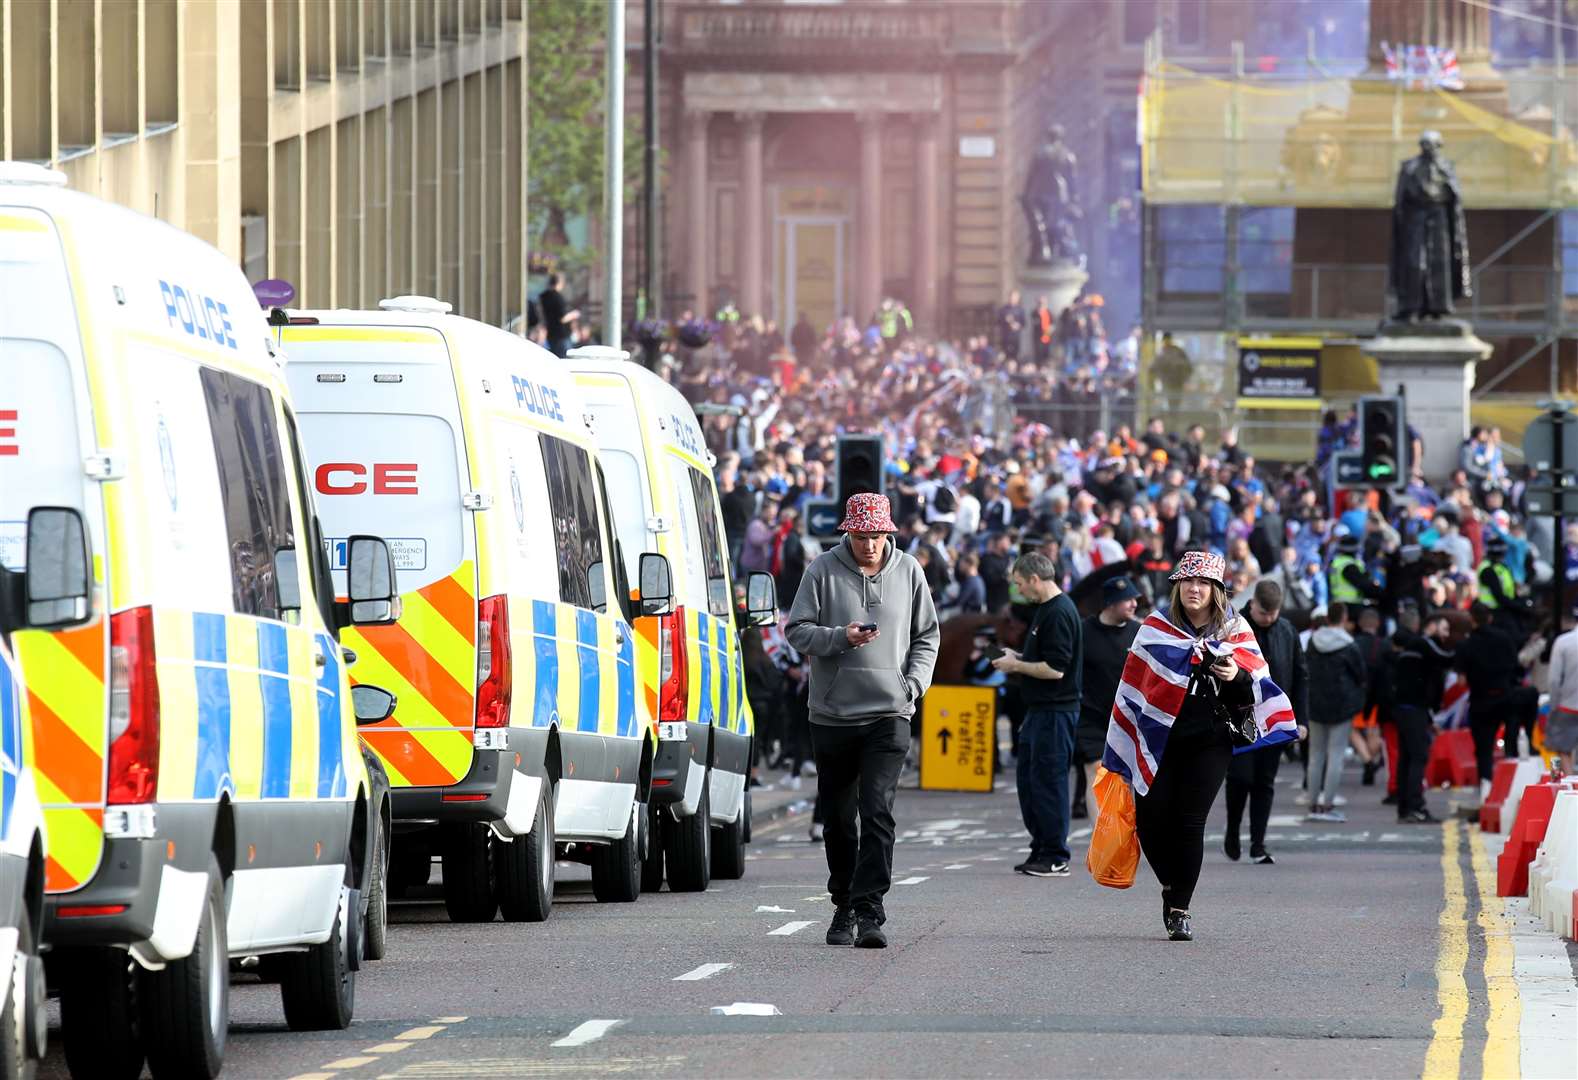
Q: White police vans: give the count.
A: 4